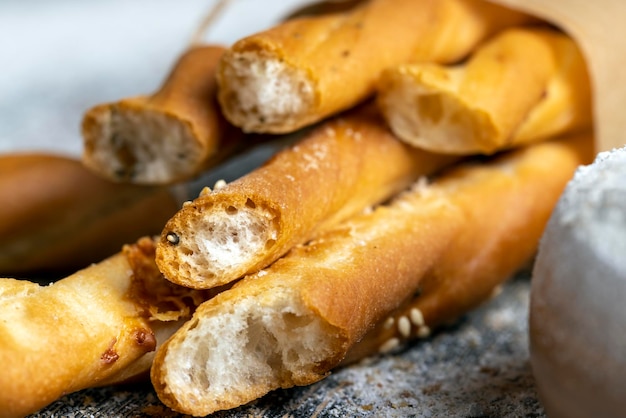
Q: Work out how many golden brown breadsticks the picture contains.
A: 7